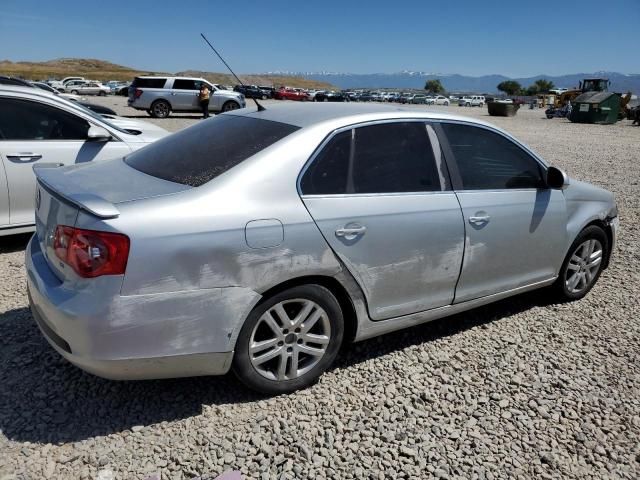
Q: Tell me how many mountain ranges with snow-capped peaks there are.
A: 1